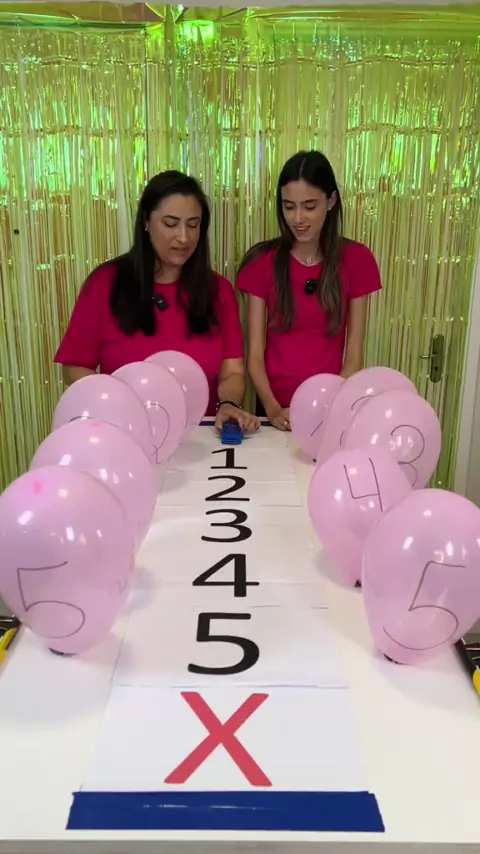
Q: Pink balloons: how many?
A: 10